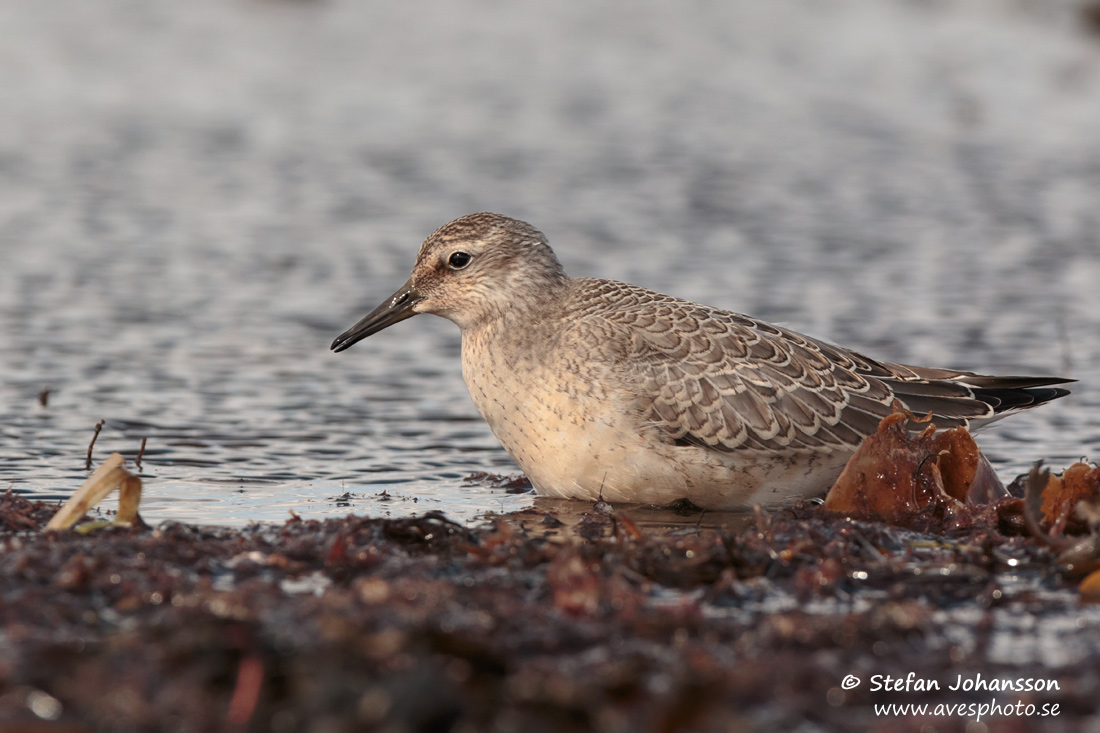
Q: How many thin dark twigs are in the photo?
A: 2